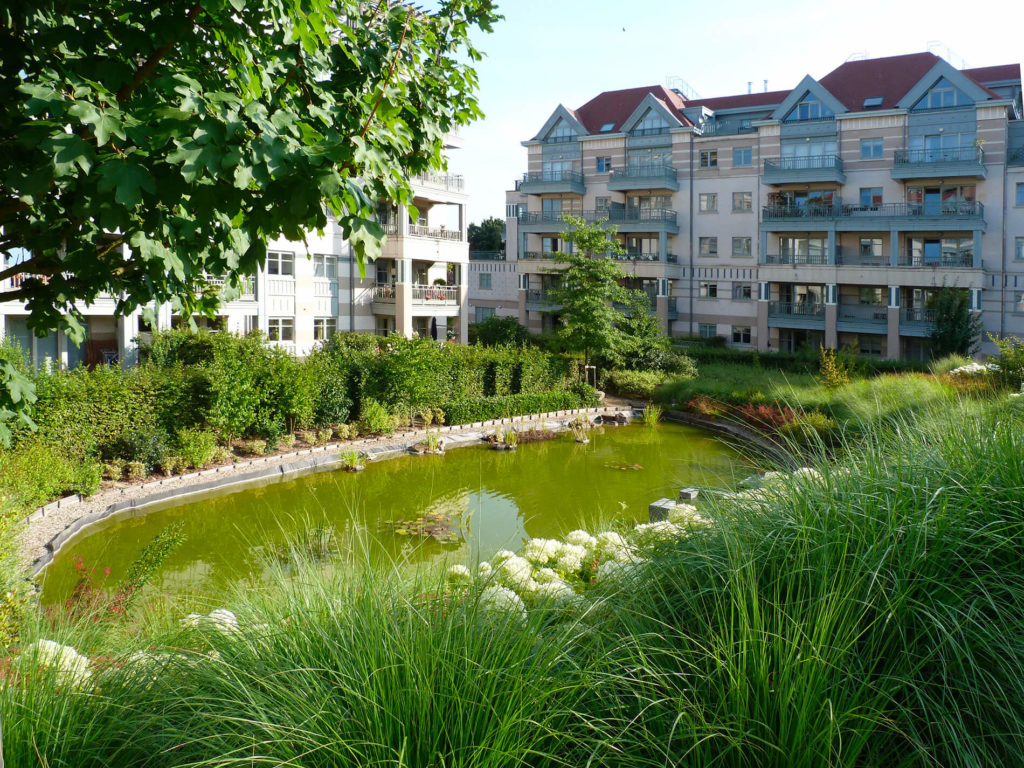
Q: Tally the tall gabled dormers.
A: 4